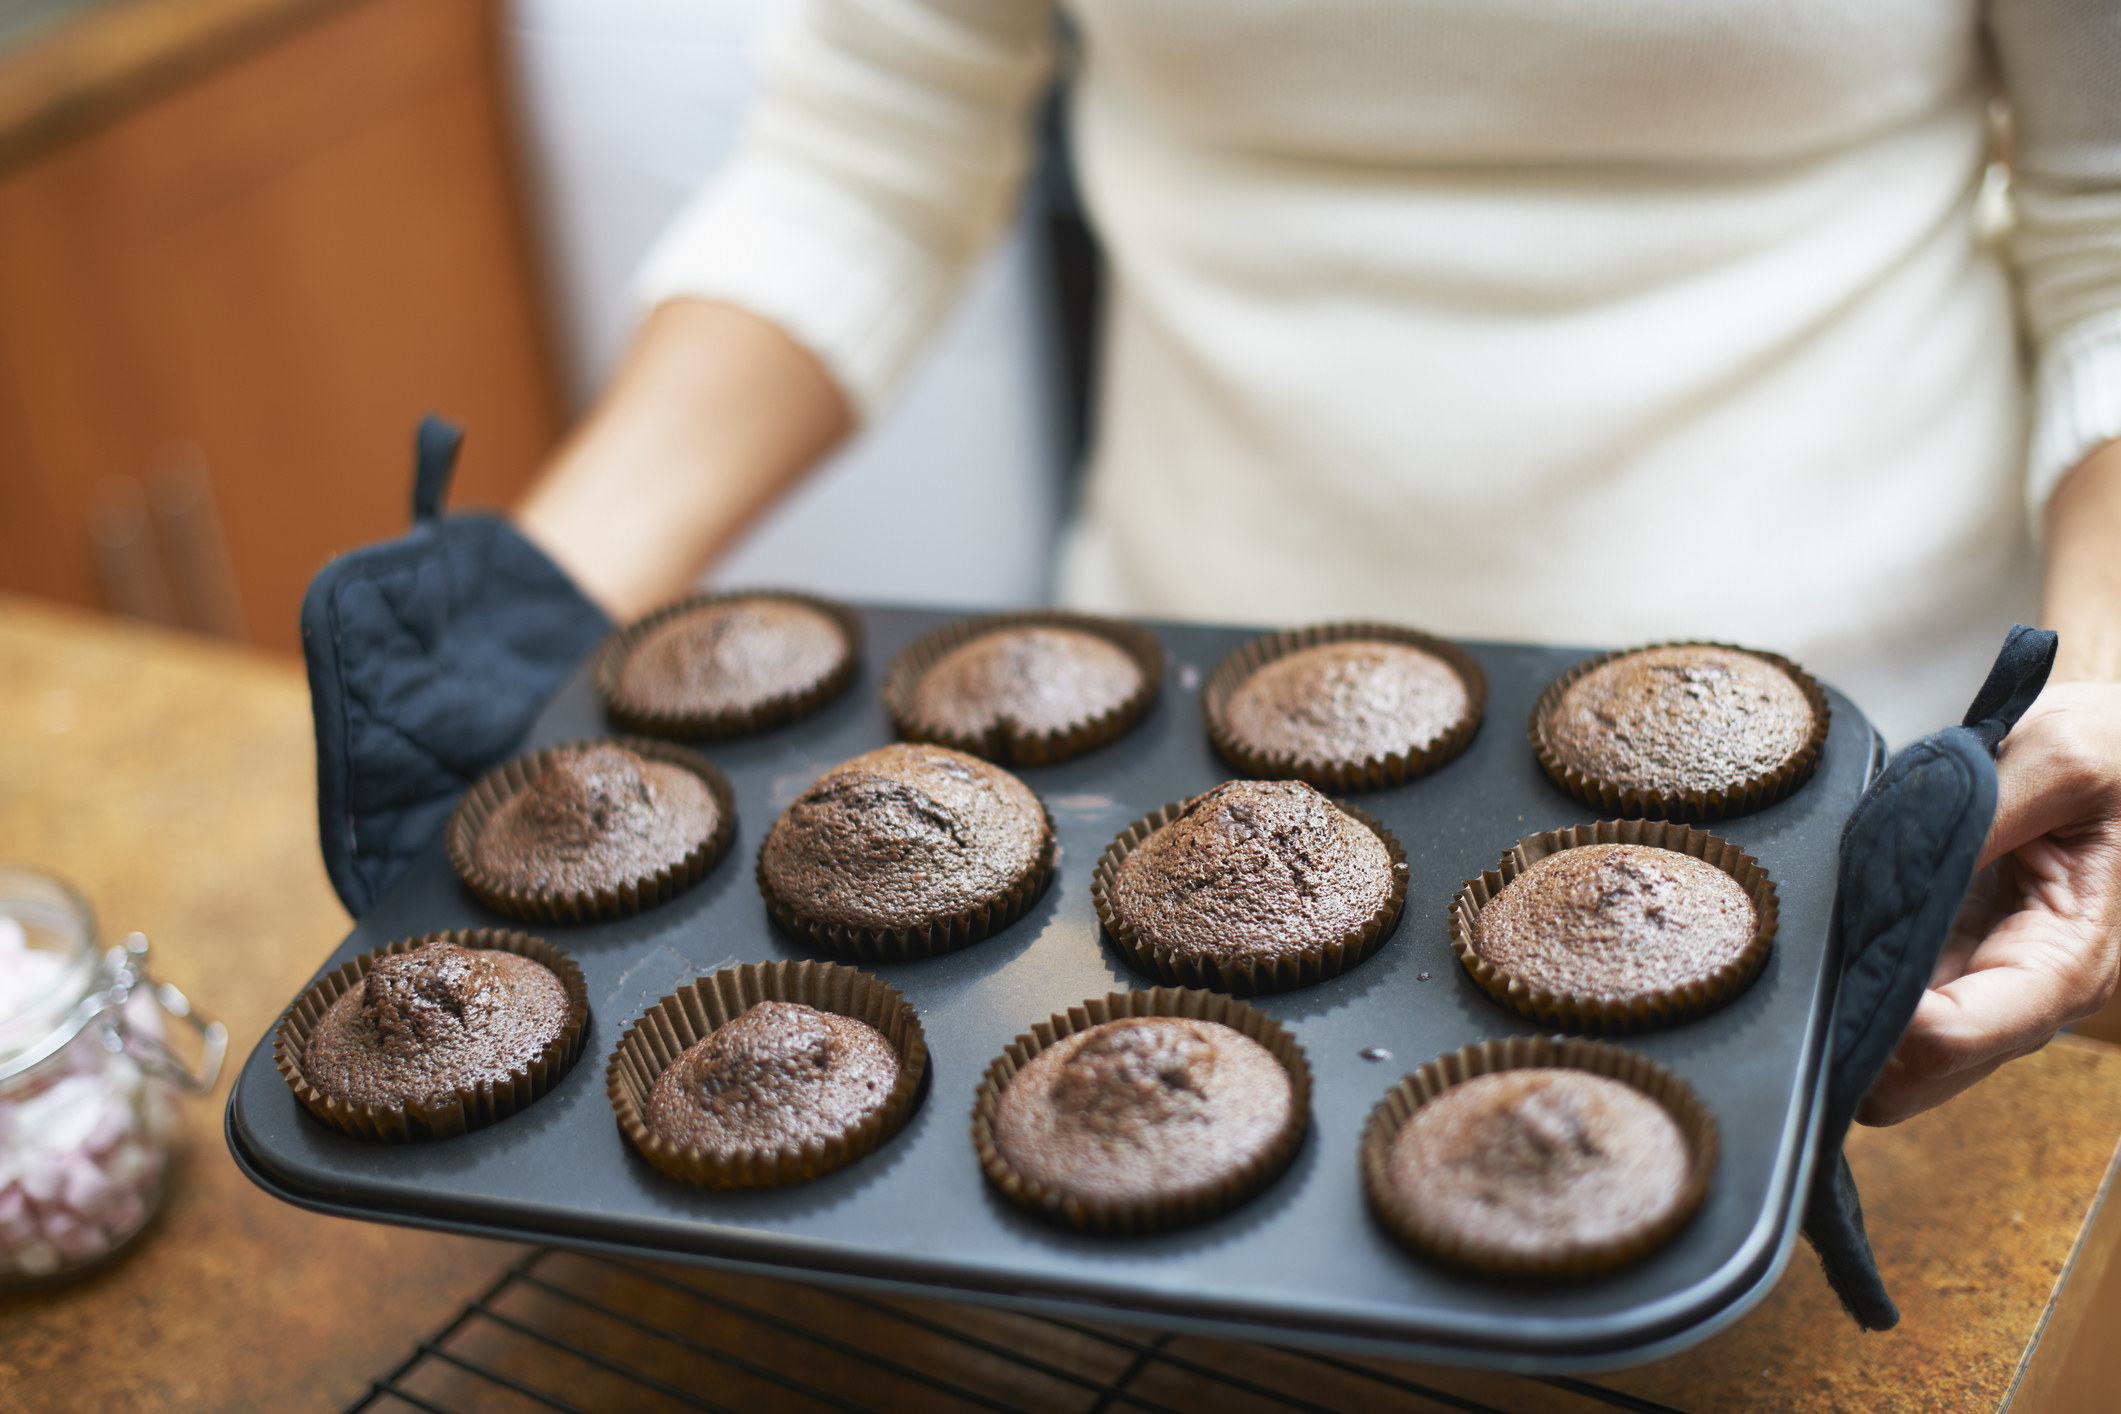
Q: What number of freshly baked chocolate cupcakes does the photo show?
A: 12